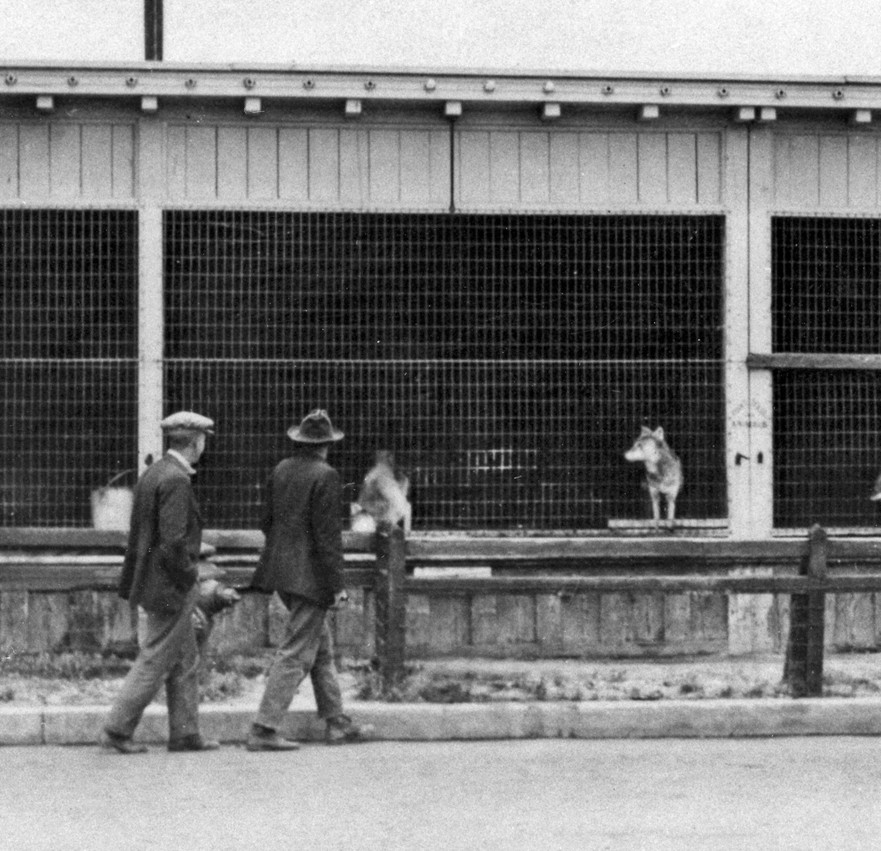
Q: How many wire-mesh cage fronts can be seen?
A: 3